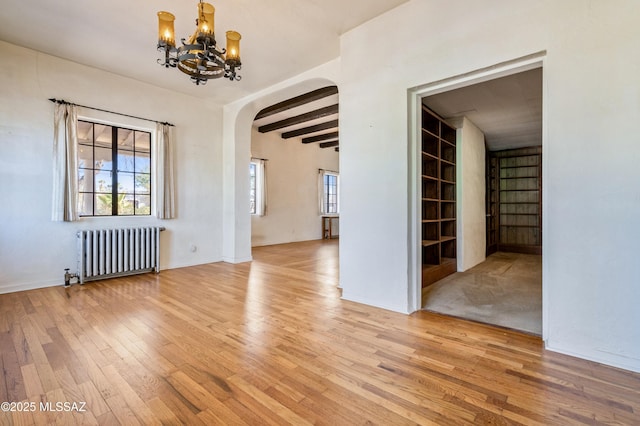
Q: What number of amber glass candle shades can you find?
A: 3